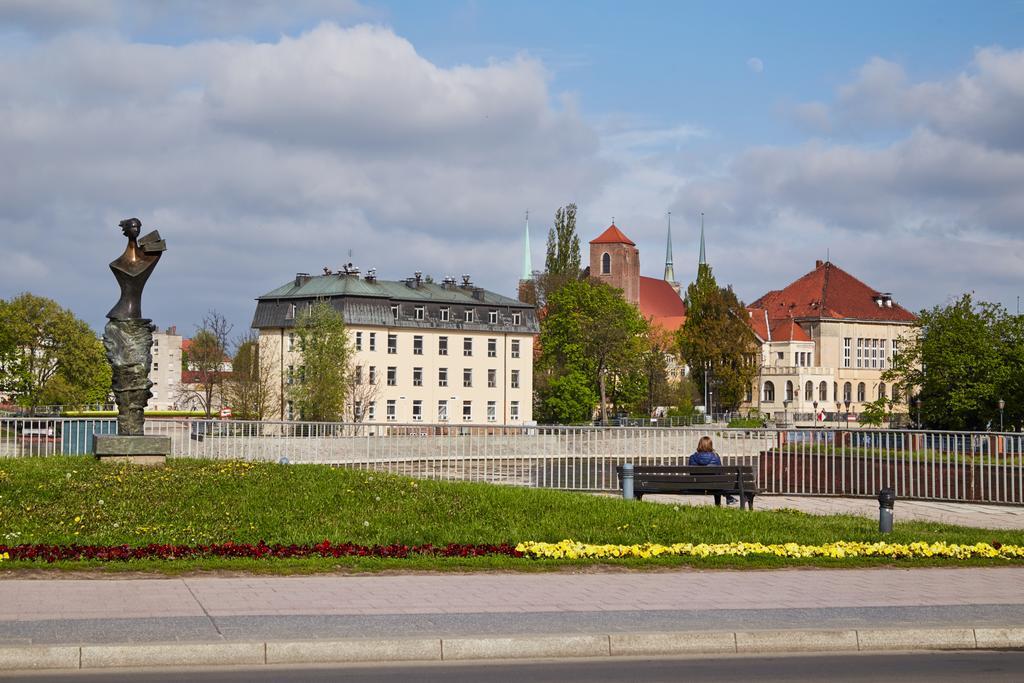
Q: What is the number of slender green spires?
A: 3